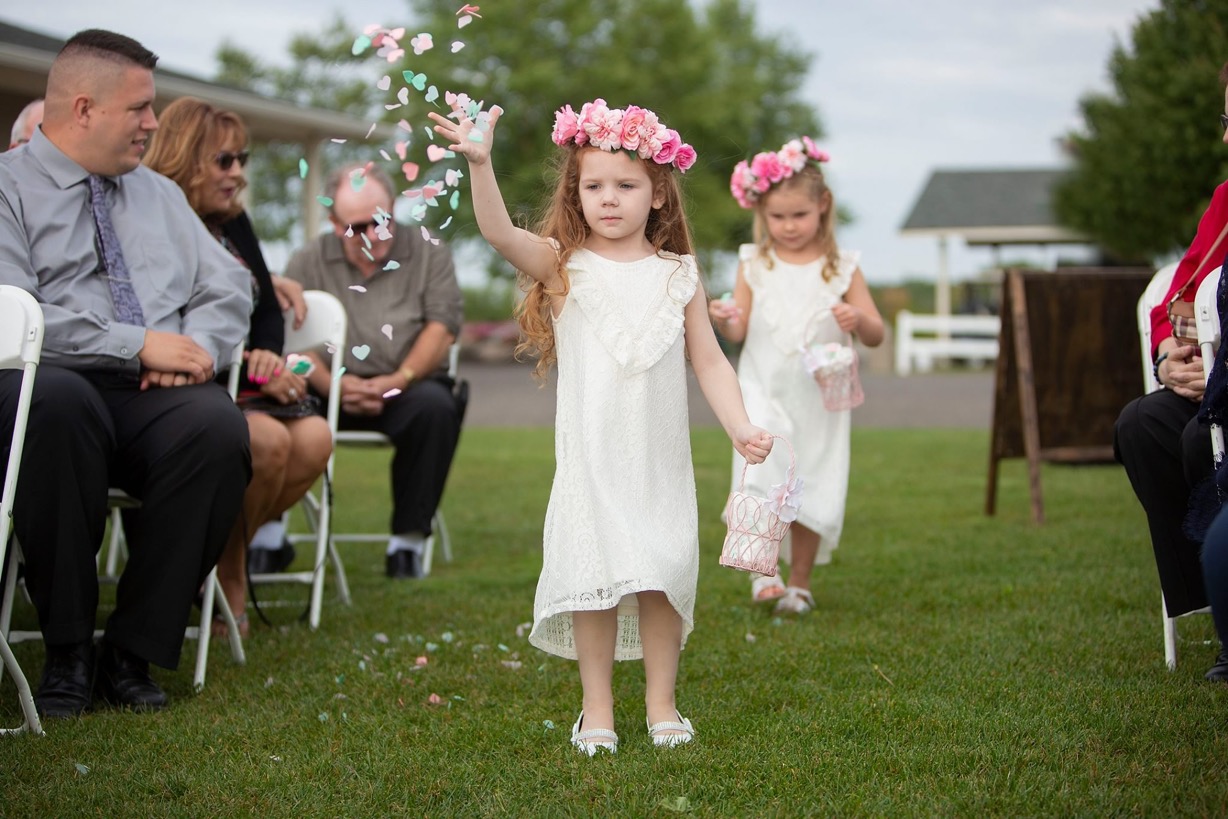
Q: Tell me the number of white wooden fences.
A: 1